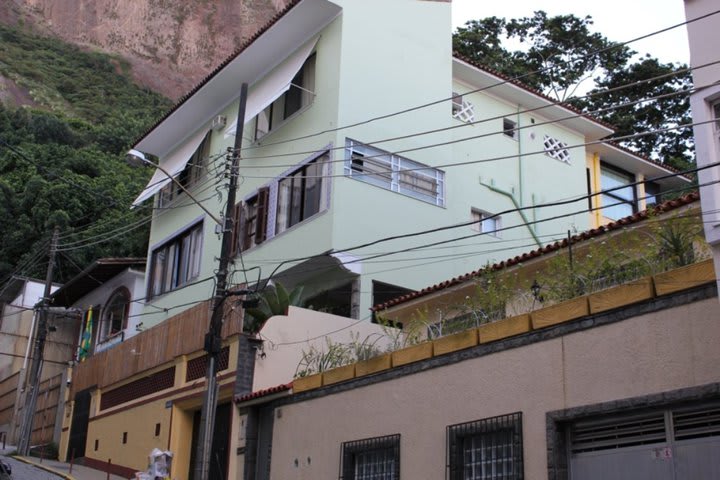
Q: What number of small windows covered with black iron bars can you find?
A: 2